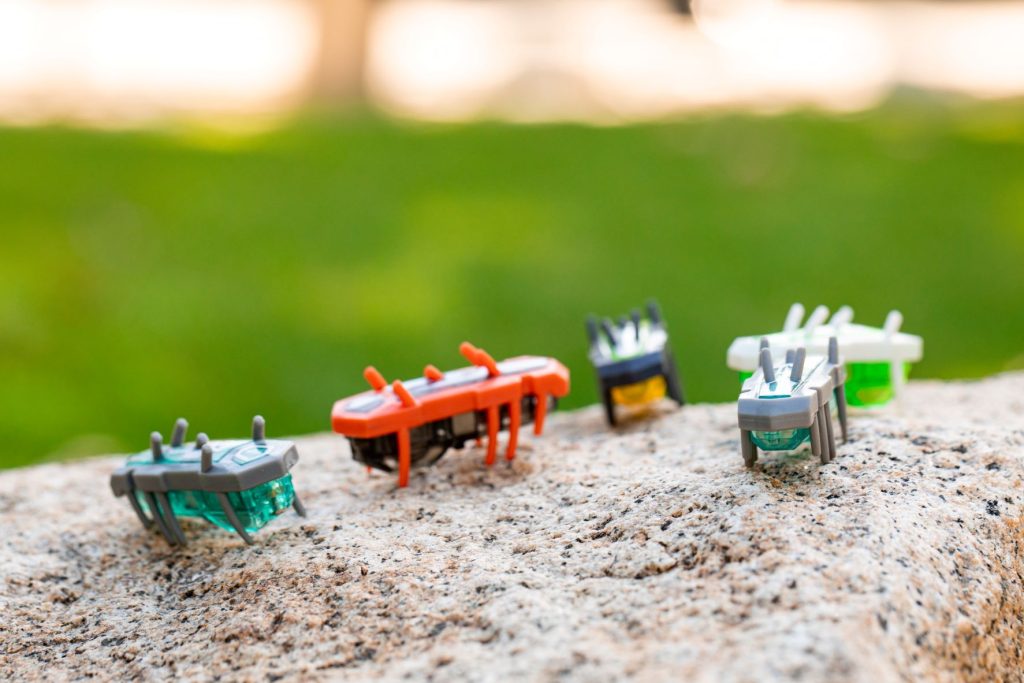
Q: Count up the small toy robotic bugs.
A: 5